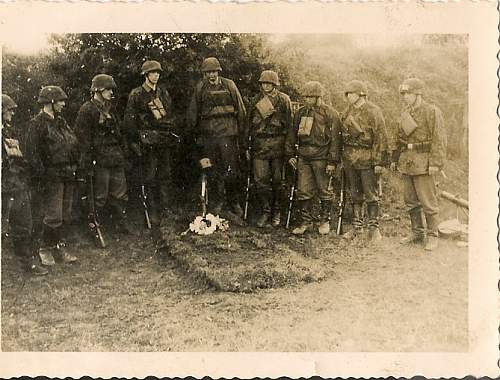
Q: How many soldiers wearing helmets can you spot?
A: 9